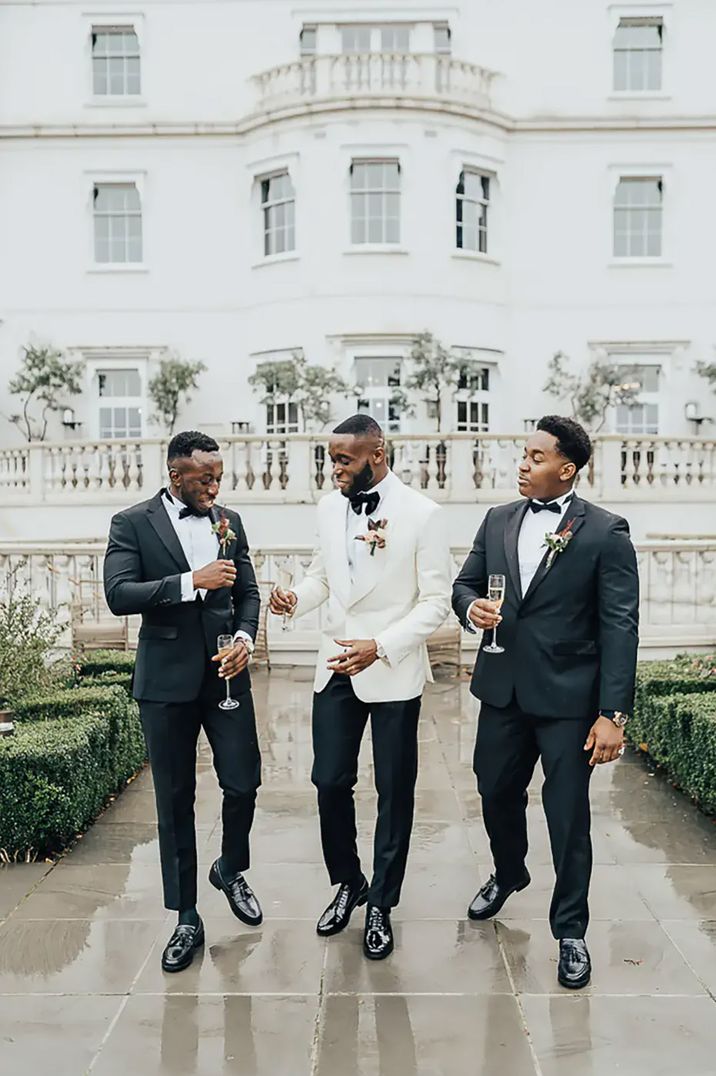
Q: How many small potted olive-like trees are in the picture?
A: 6